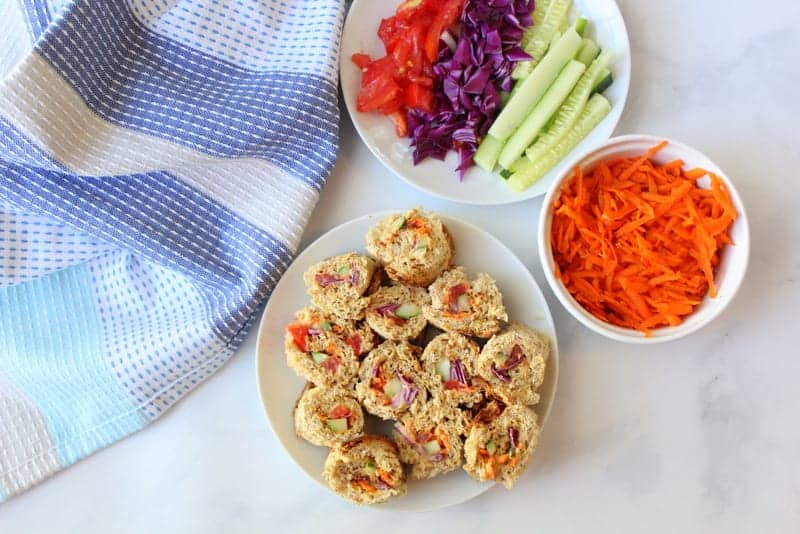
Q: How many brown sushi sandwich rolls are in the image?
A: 12